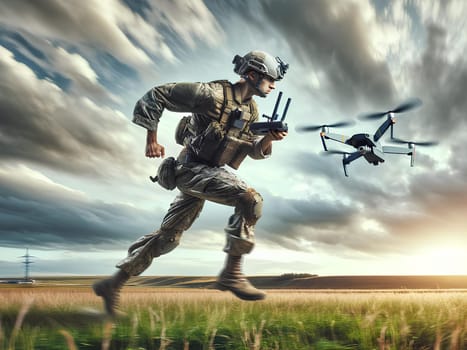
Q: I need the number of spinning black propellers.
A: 4